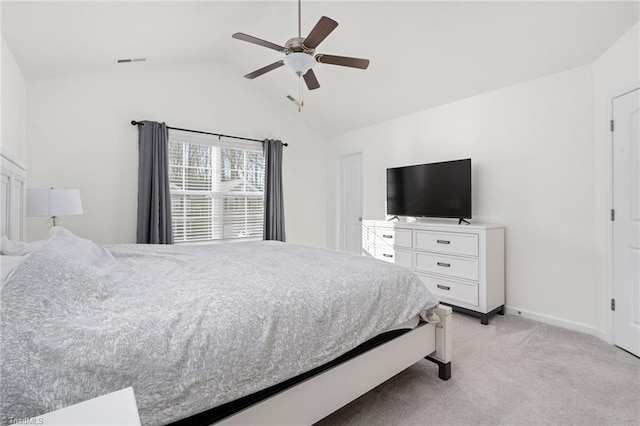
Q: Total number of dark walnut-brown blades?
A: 5